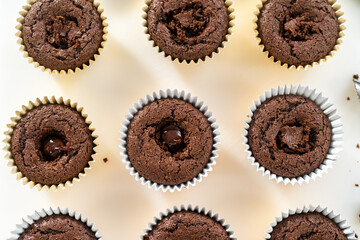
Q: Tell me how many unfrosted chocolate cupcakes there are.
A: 9